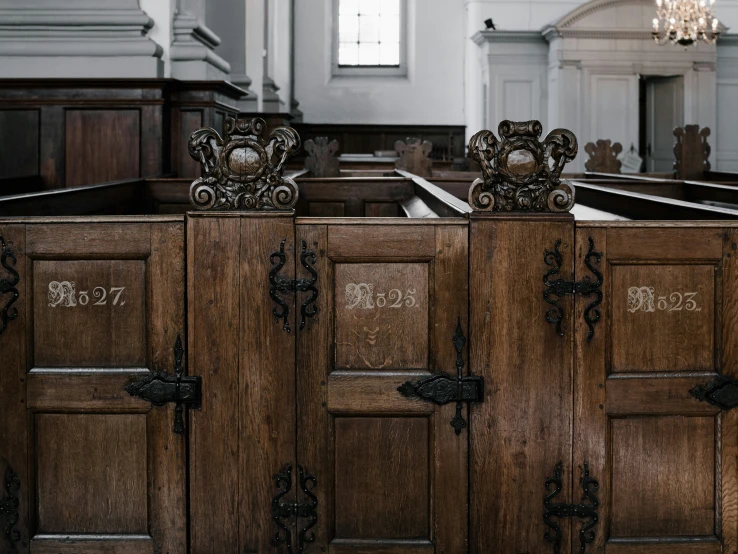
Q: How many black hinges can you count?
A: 6